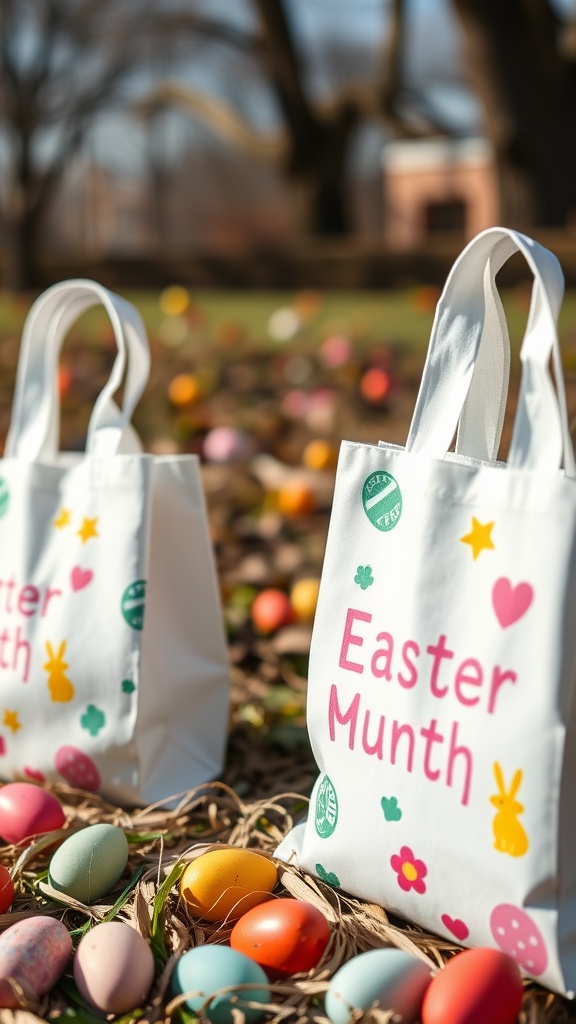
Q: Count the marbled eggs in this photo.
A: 1